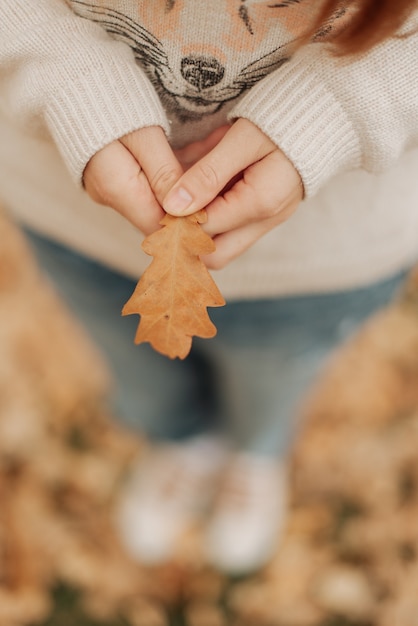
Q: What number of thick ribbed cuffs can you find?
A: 2